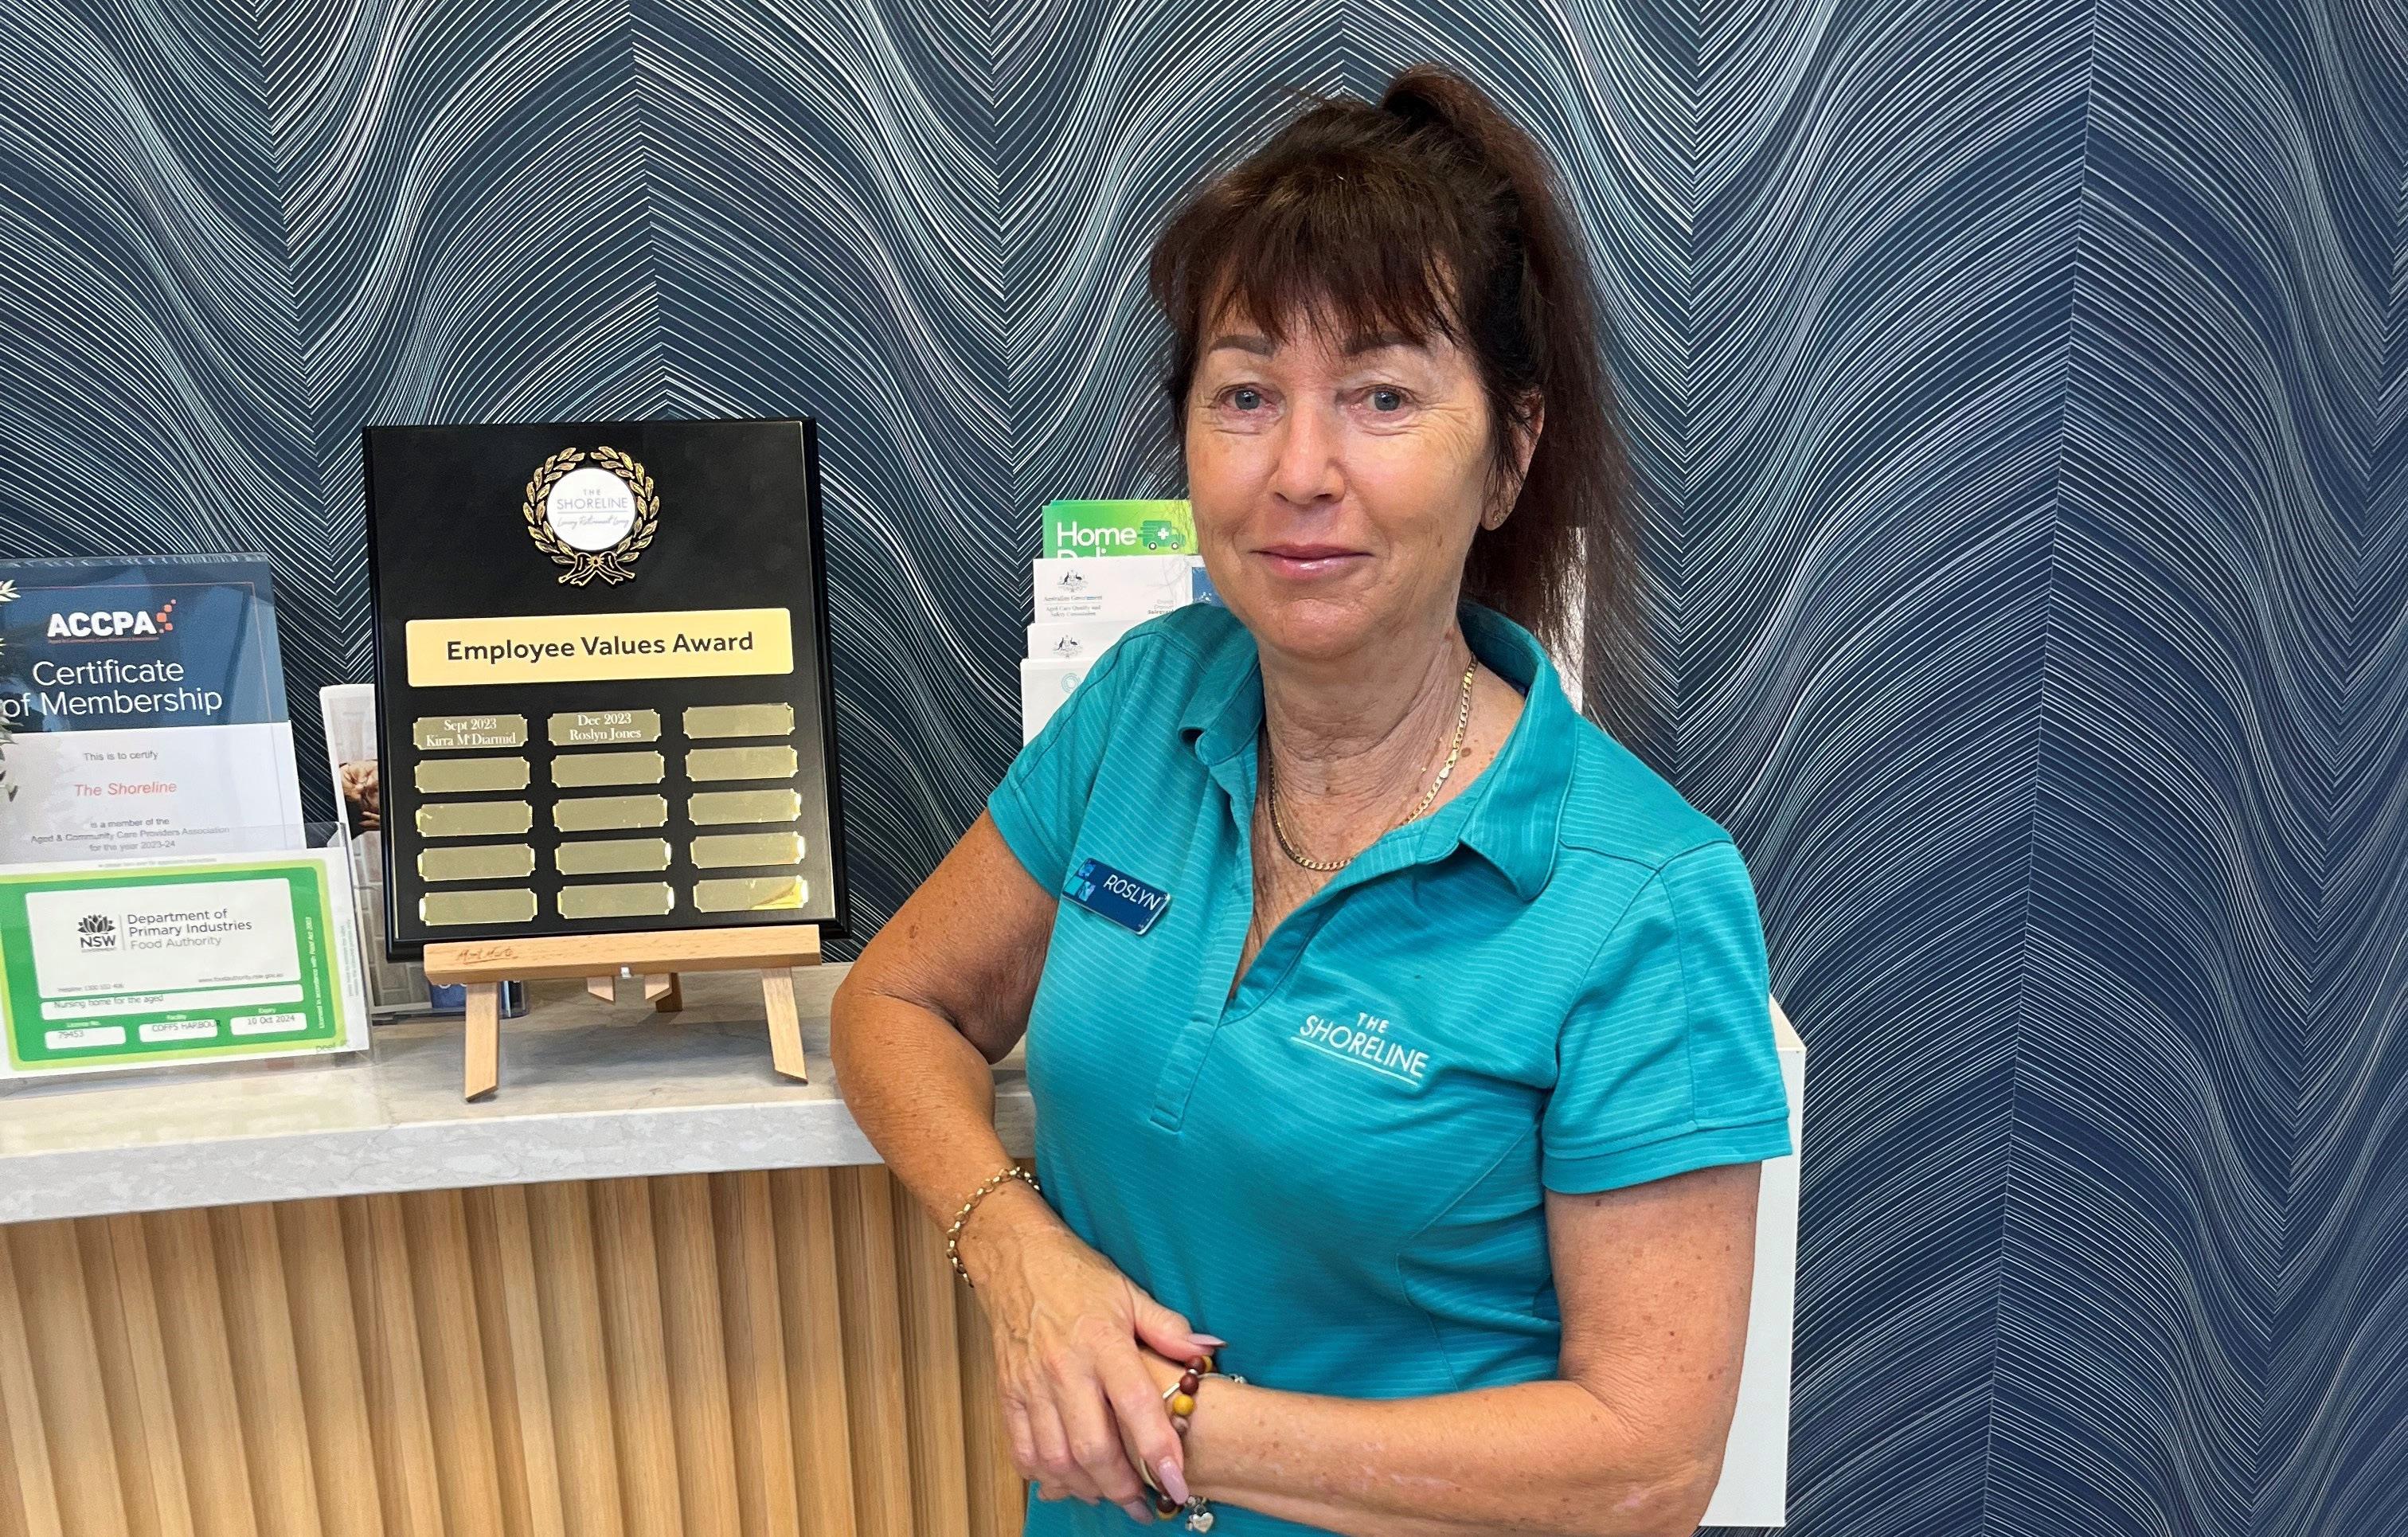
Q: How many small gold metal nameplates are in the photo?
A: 15